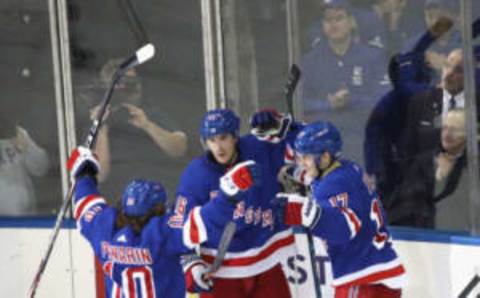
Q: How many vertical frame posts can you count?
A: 4